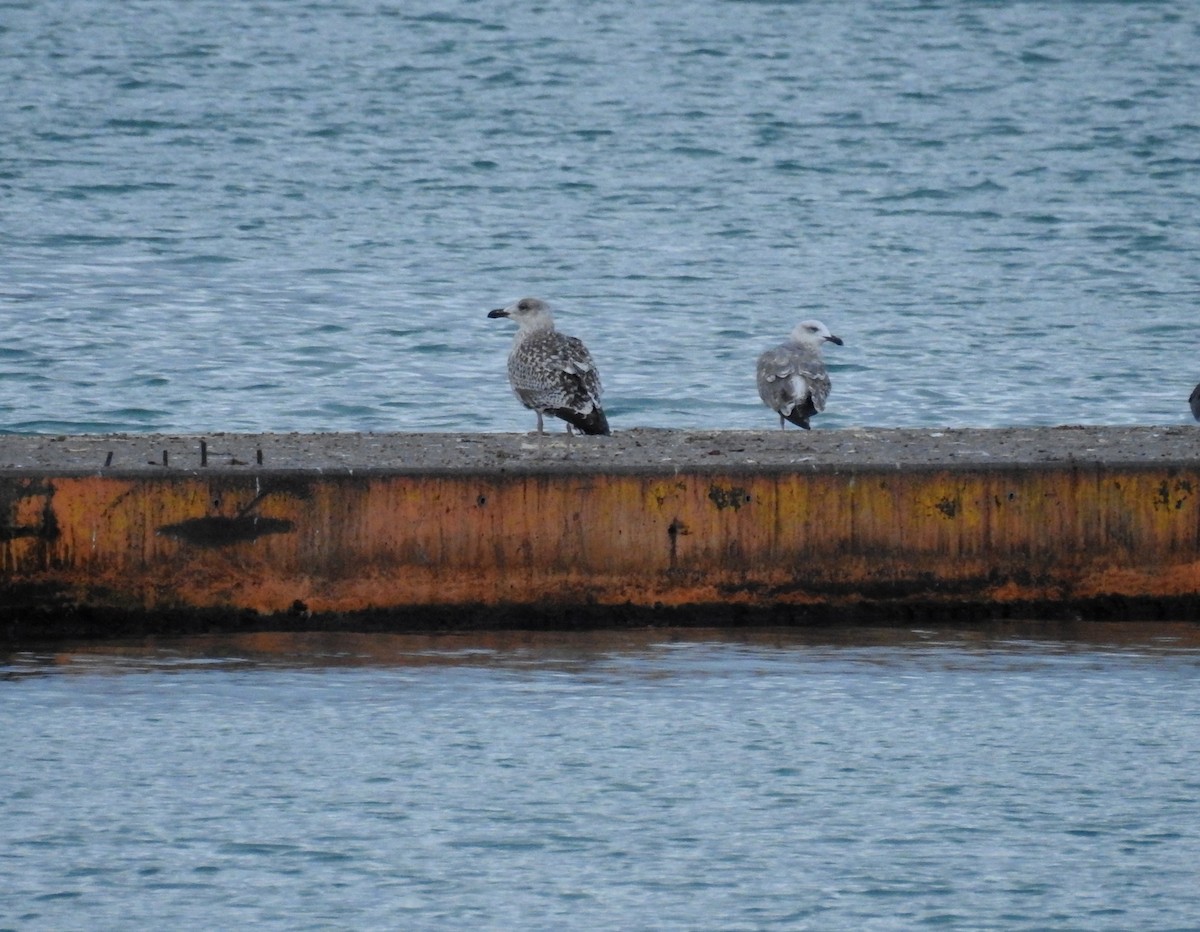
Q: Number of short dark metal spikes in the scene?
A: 4